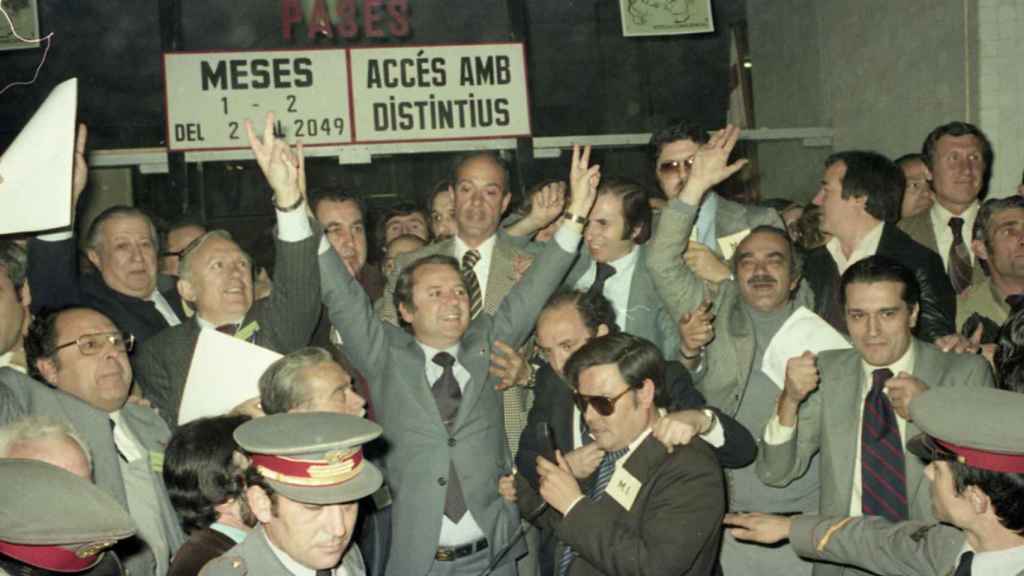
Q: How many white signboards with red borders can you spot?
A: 2